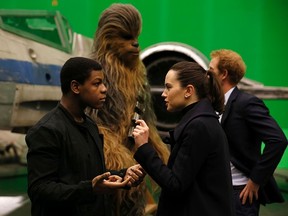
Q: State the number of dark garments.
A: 3